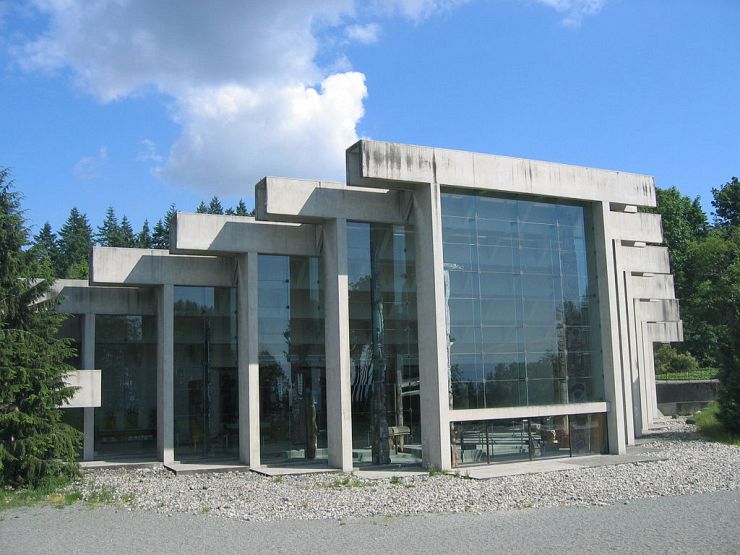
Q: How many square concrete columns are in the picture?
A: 11